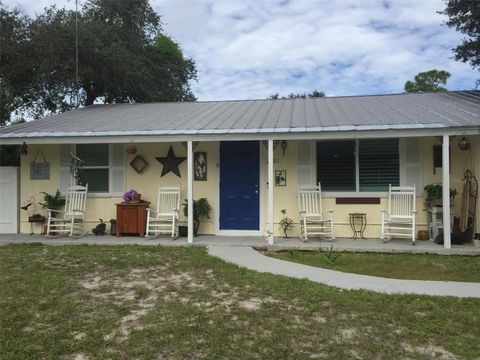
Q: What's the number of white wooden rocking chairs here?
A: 4